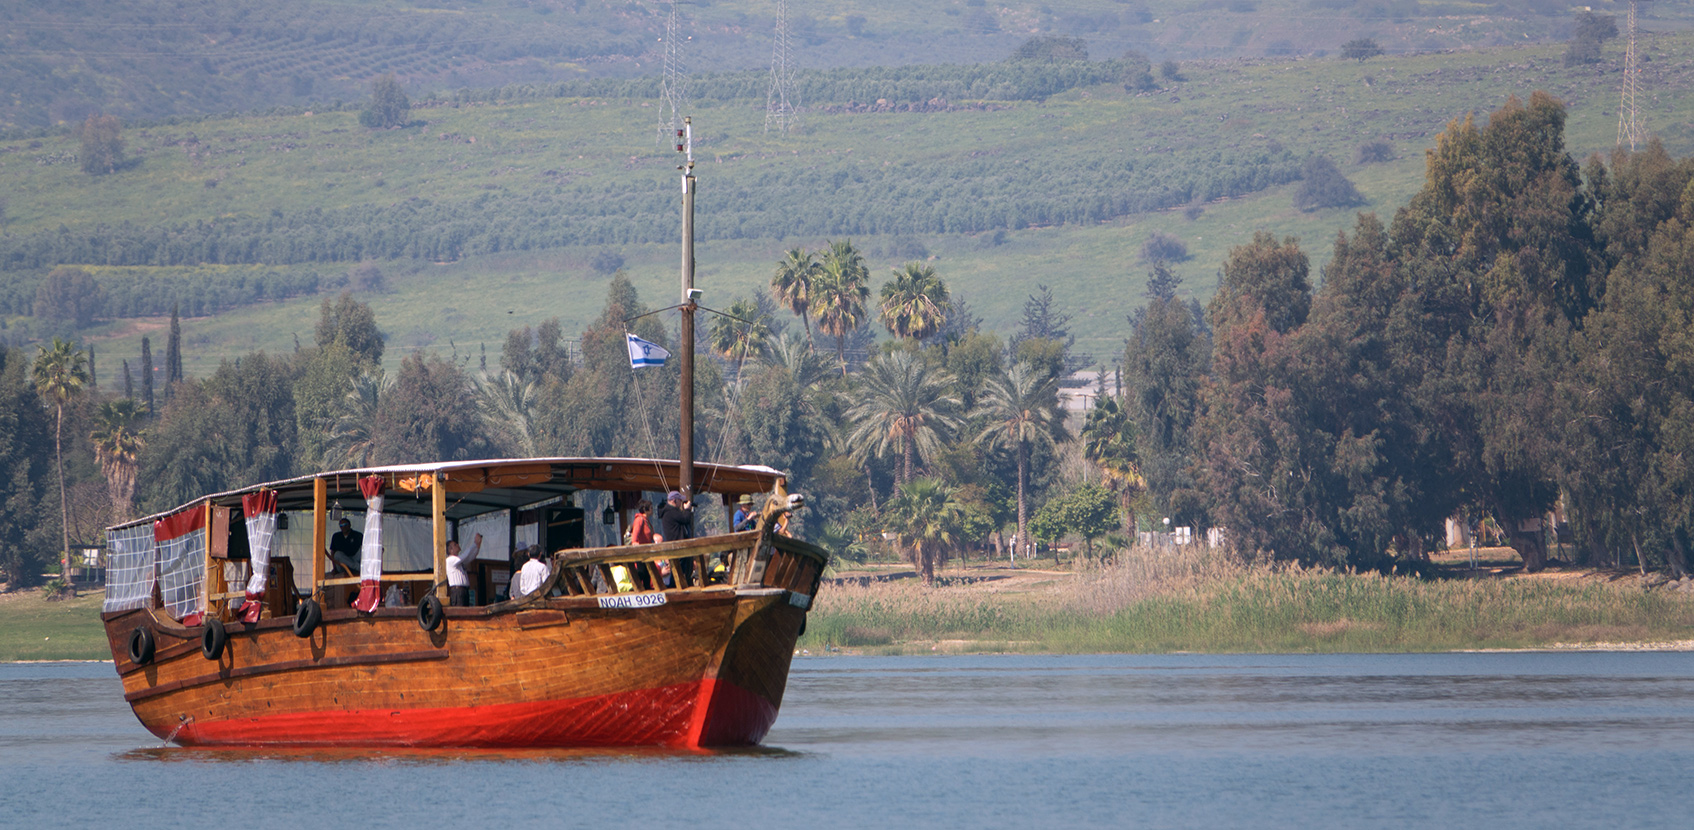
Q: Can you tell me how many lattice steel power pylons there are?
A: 3